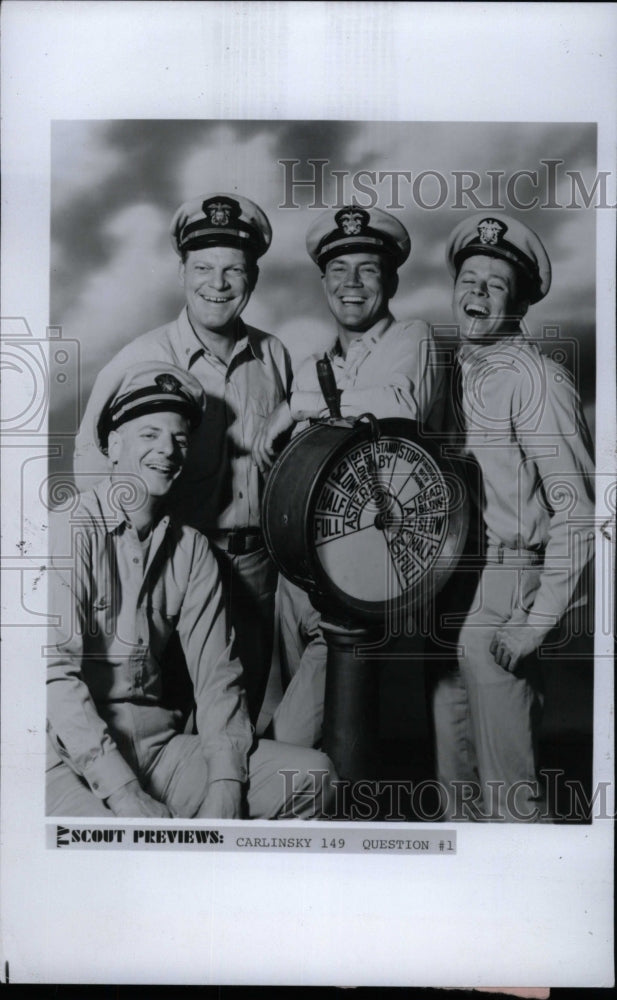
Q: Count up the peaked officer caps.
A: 4